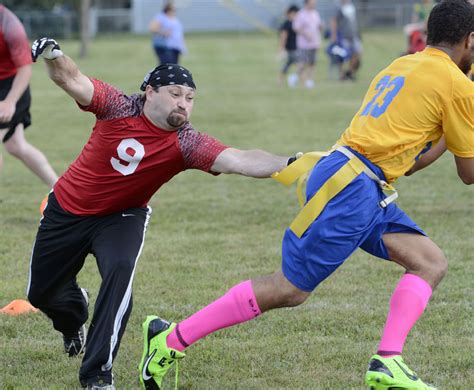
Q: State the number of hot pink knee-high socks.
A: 2